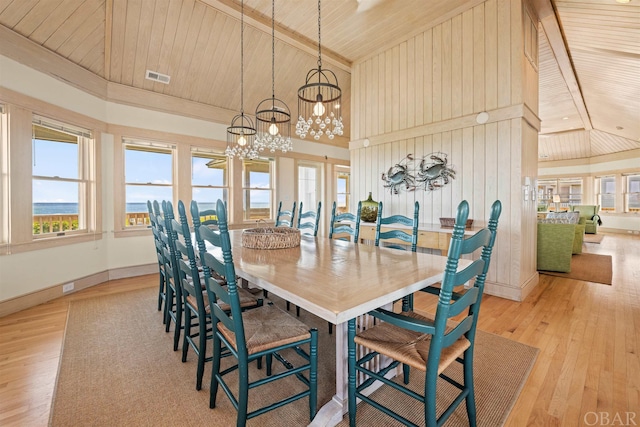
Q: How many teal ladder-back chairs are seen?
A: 10